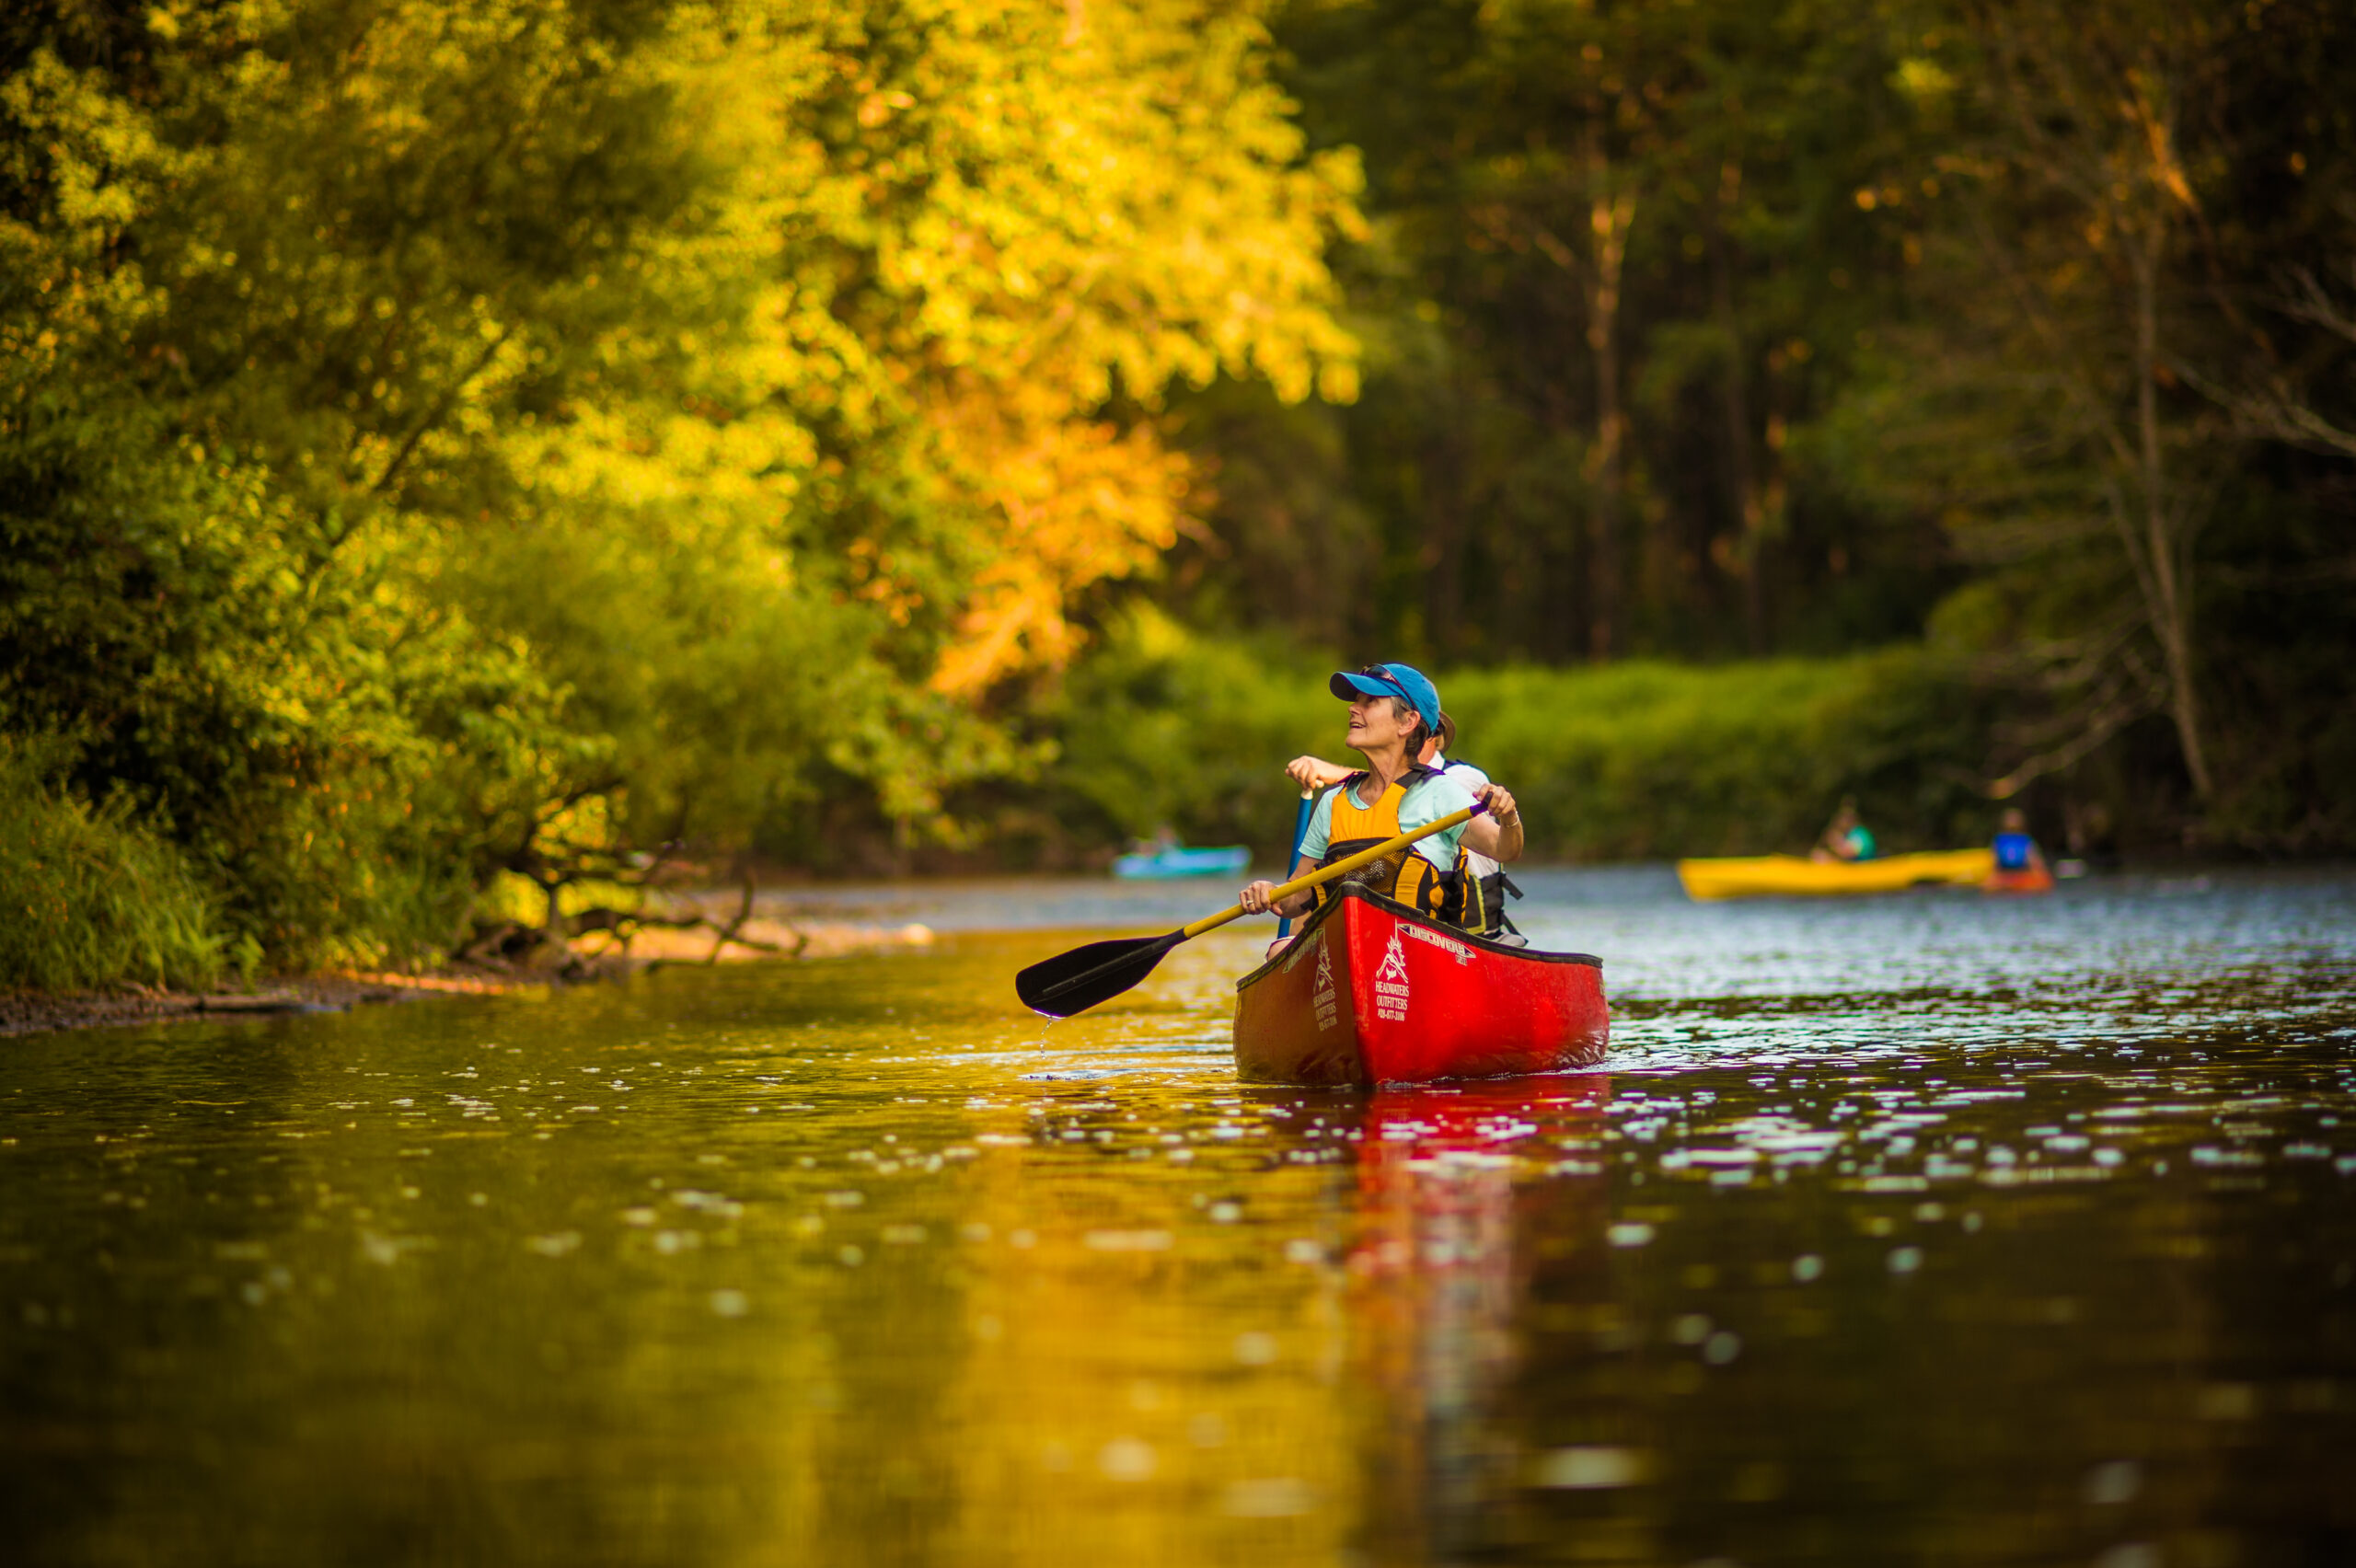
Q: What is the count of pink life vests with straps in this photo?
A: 0